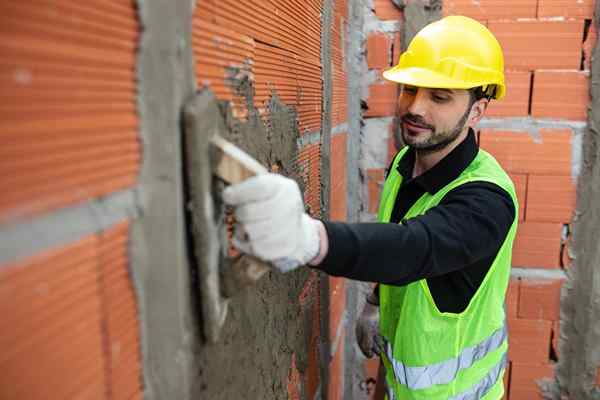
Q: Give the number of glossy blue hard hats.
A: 0